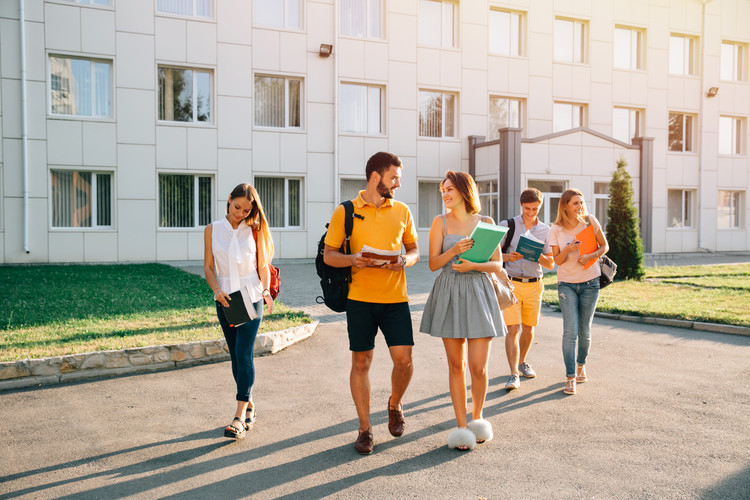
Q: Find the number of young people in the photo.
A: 5